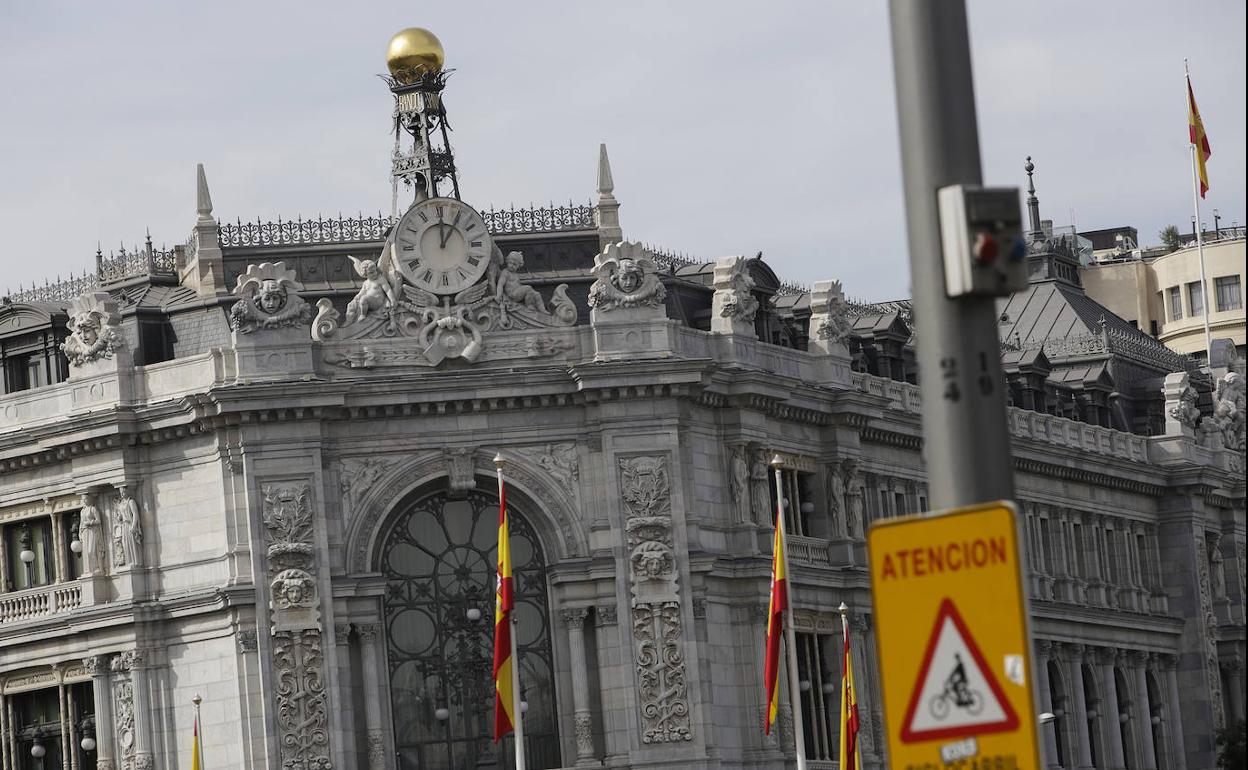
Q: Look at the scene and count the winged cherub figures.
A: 2